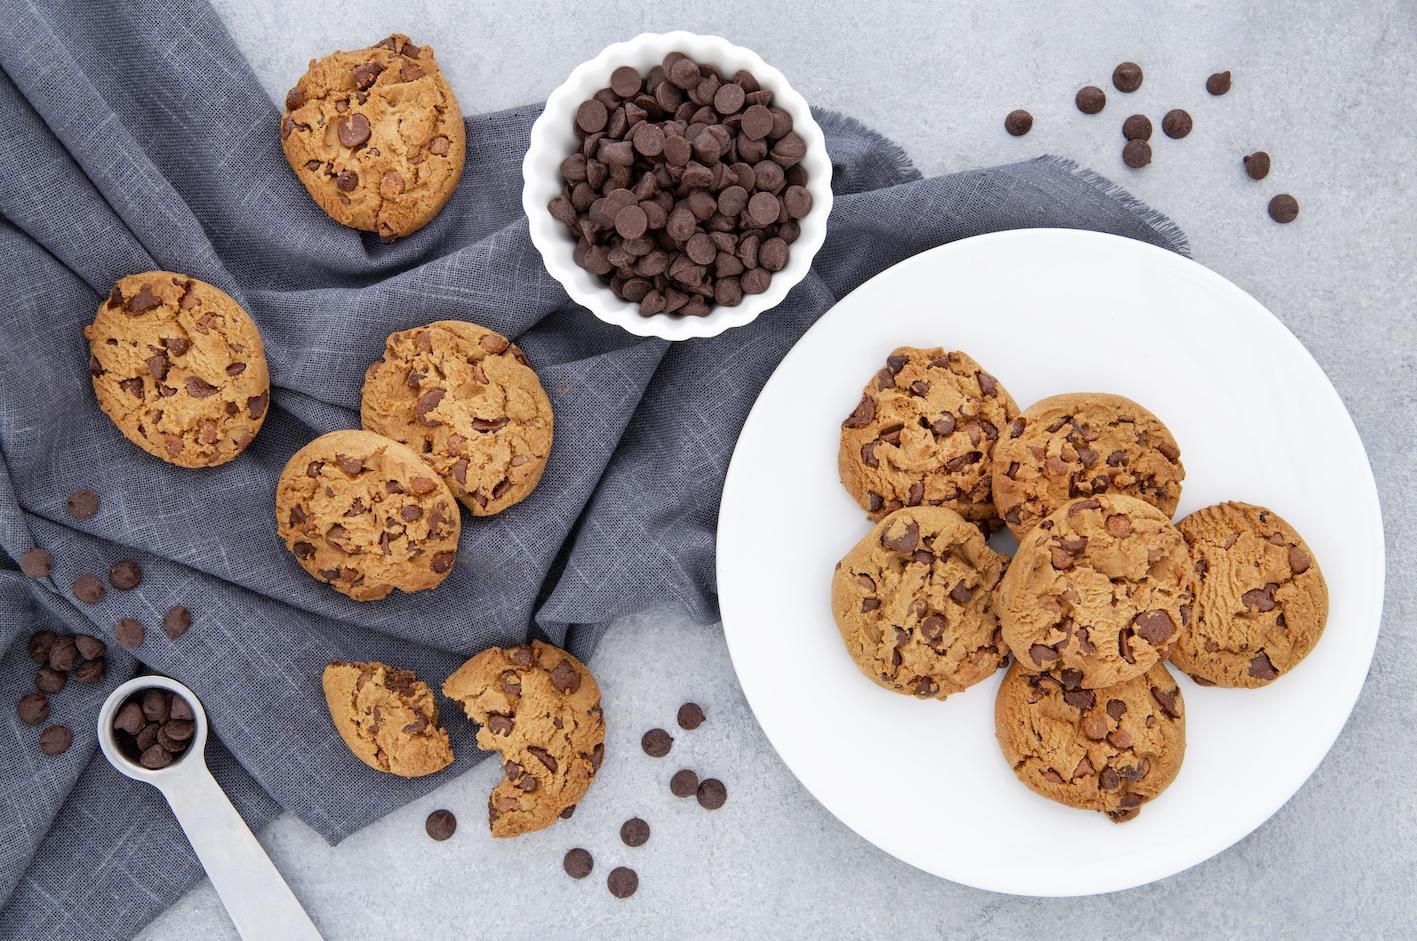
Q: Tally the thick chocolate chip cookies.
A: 11